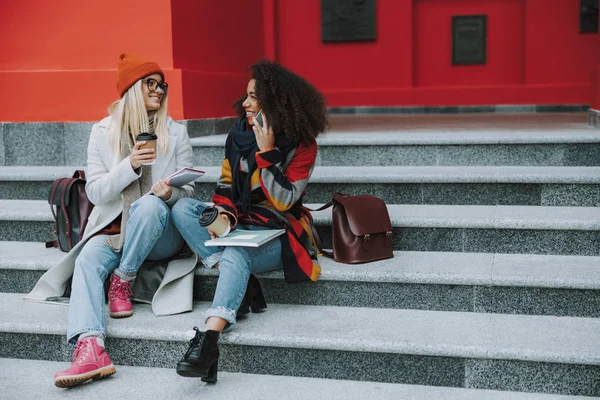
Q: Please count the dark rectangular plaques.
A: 3